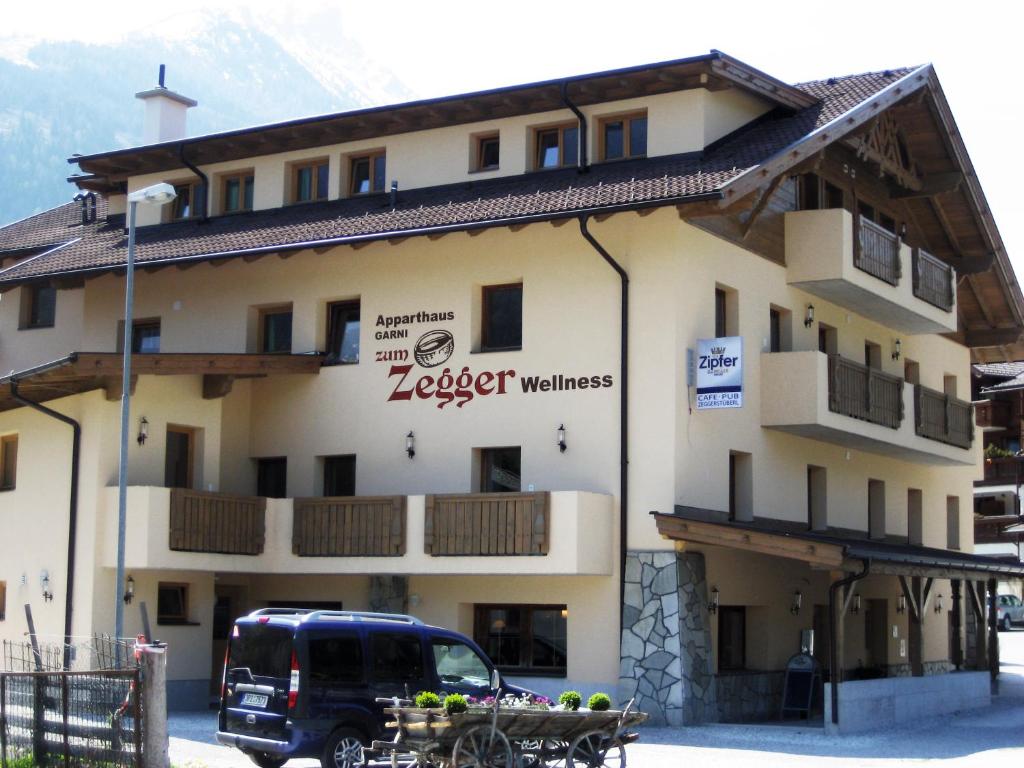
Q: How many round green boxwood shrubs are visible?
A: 4